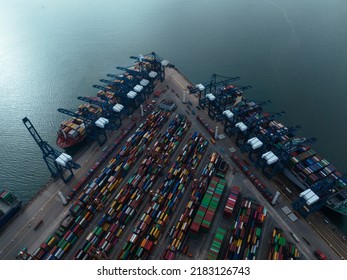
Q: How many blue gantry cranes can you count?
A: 15